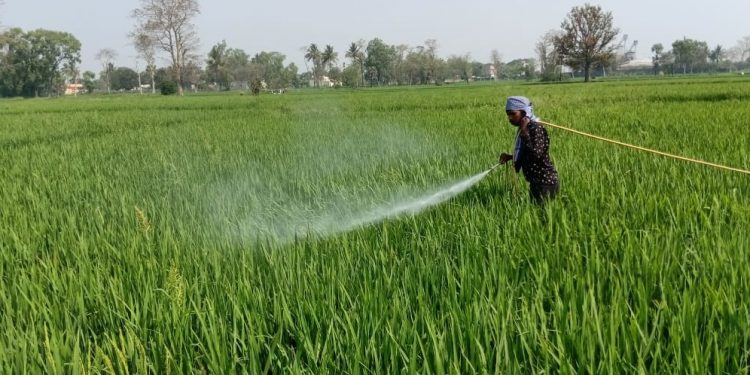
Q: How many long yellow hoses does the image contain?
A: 1